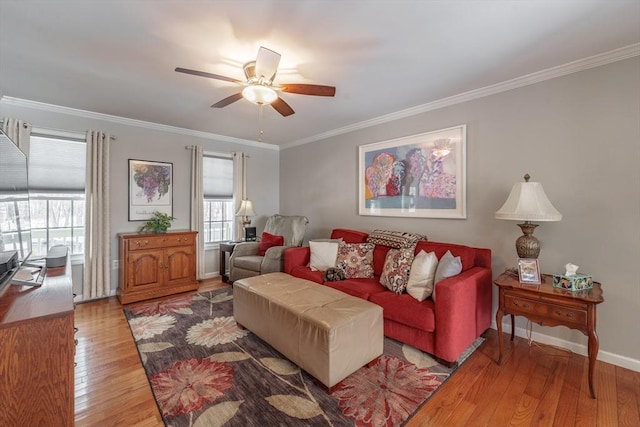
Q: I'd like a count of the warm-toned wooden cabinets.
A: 2